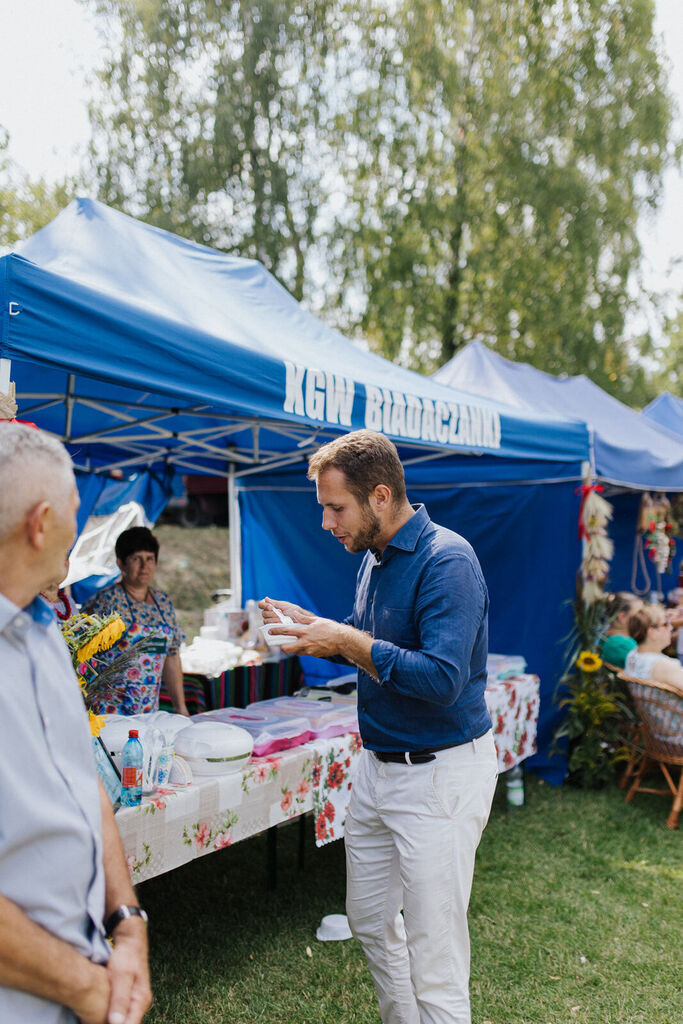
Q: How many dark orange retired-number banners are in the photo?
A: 0